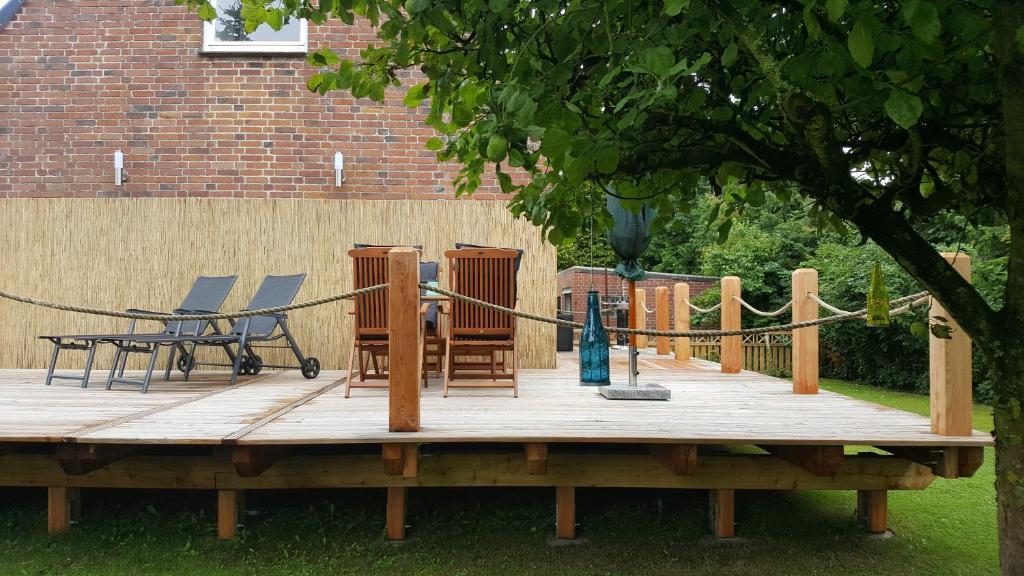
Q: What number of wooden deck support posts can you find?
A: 6